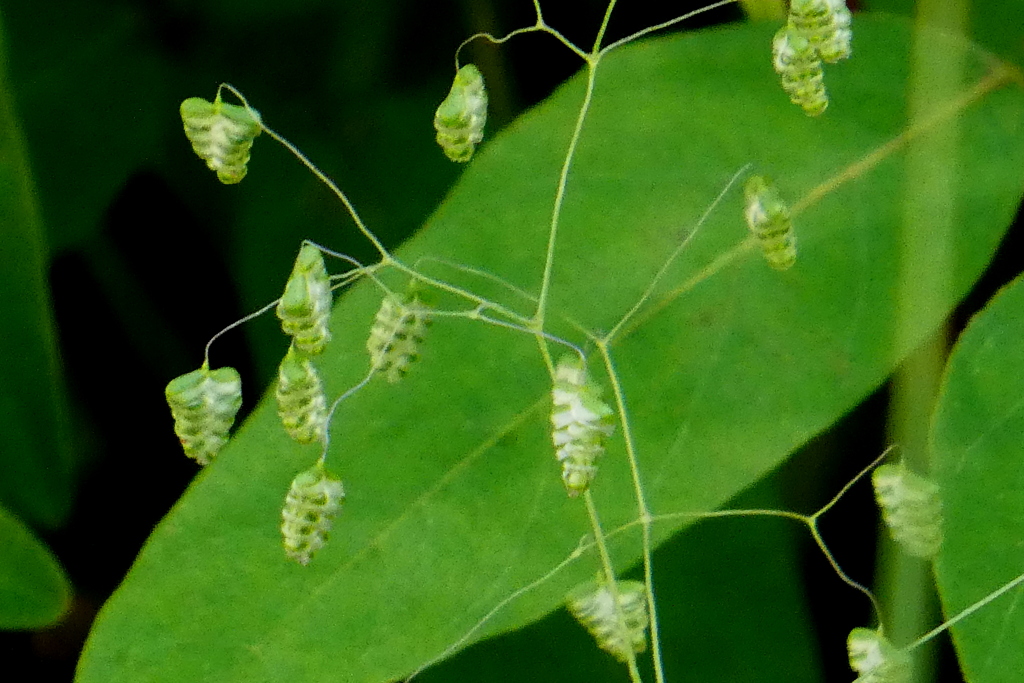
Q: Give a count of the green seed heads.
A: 14